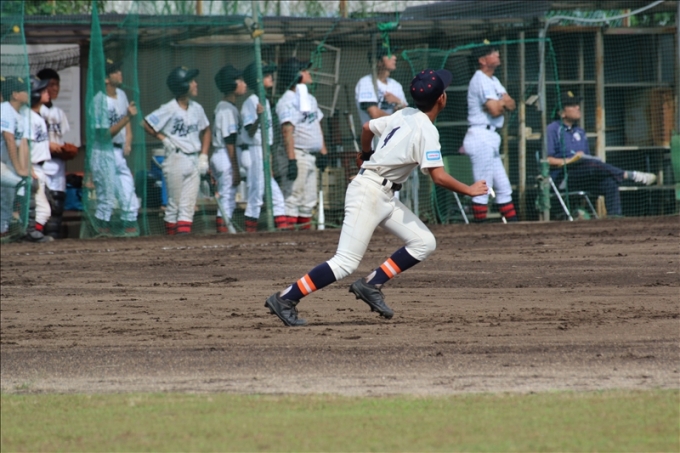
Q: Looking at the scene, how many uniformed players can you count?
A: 11